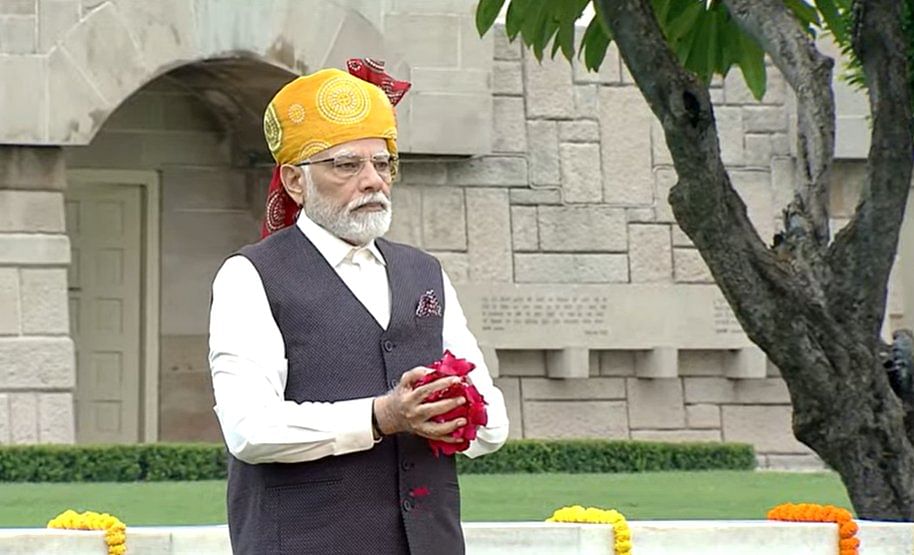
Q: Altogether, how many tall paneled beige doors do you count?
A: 1